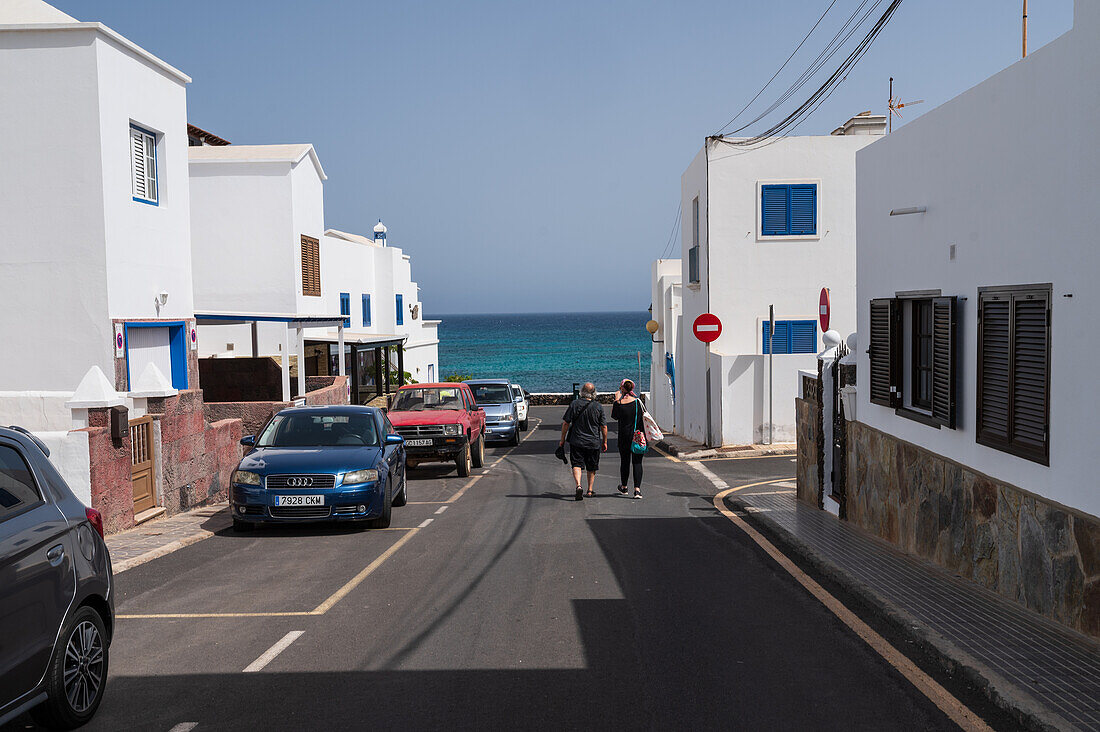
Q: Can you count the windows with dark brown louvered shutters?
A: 2